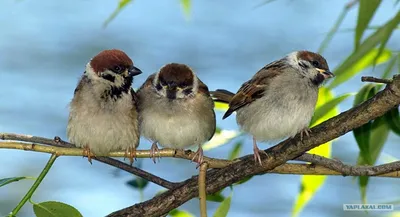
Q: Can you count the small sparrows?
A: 3